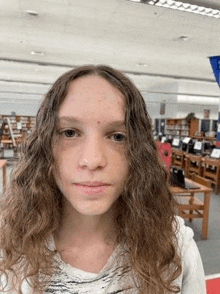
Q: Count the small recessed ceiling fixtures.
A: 4